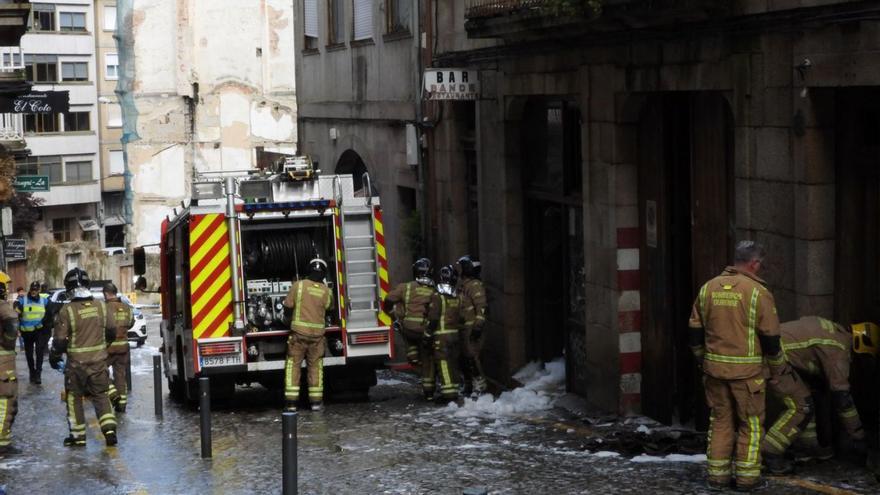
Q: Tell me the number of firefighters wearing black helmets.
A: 5